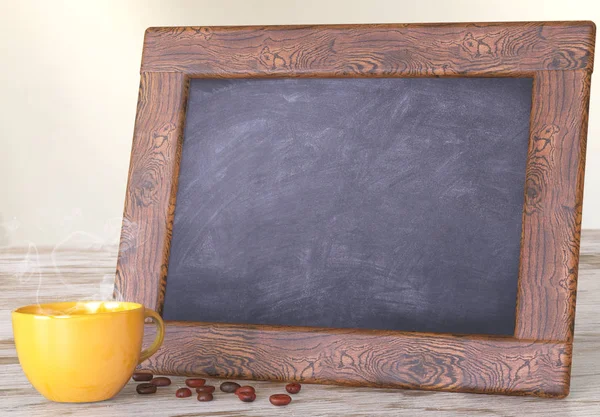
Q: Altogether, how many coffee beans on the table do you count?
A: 12